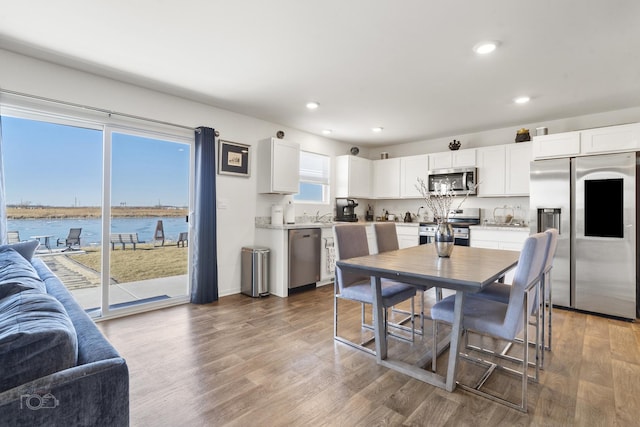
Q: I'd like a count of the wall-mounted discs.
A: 2